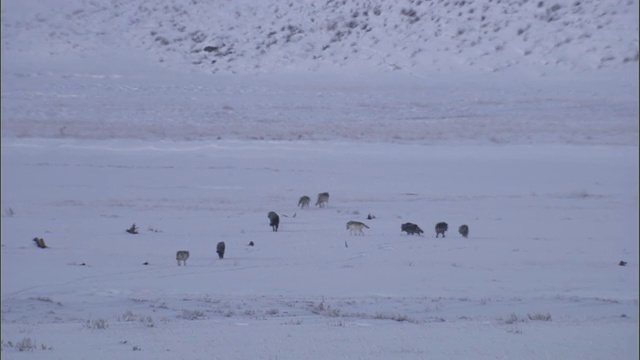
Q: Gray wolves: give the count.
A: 9